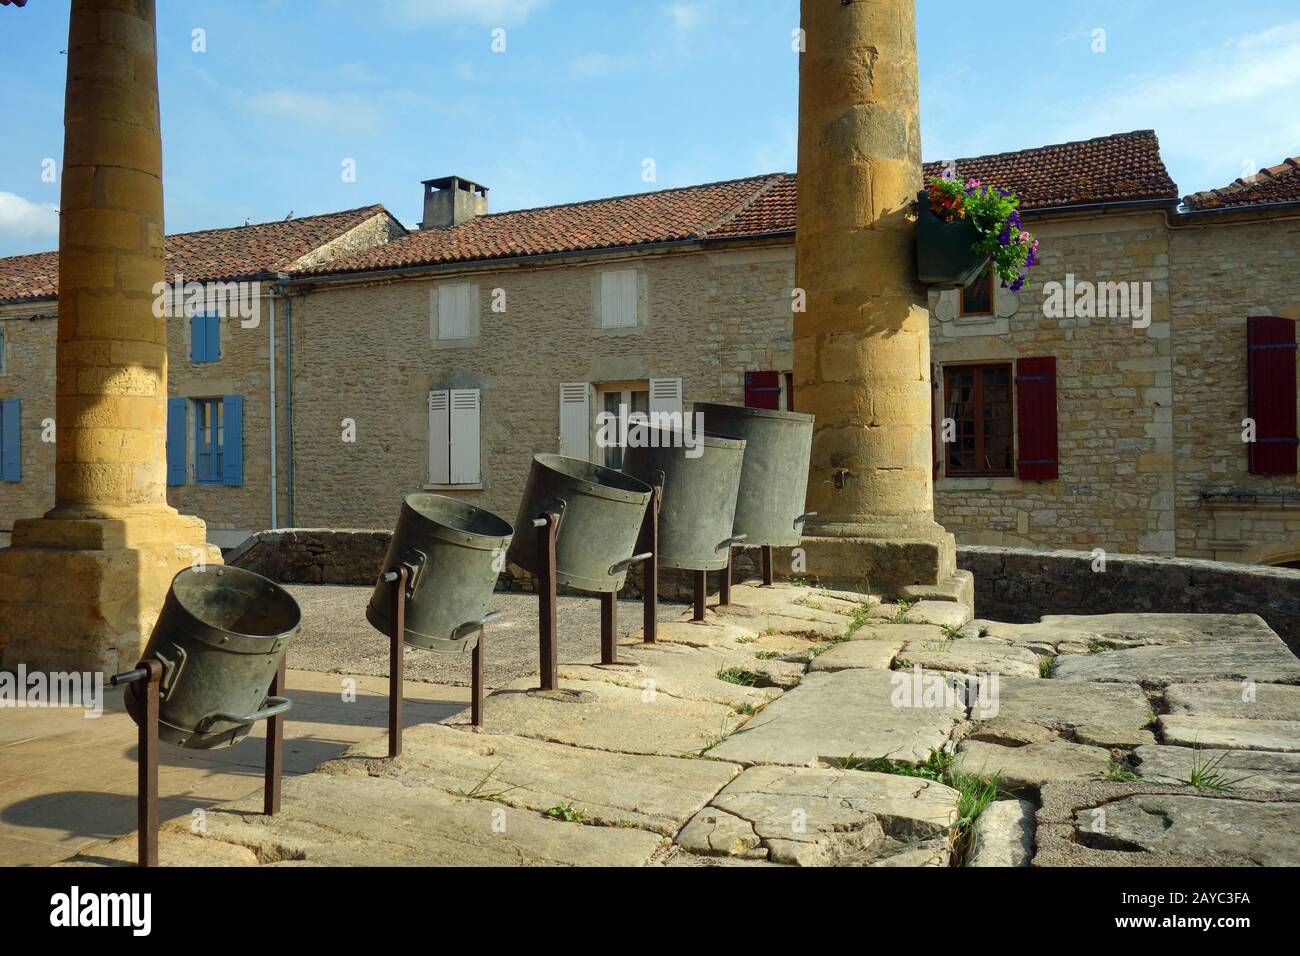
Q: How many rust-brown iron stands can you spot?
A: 10